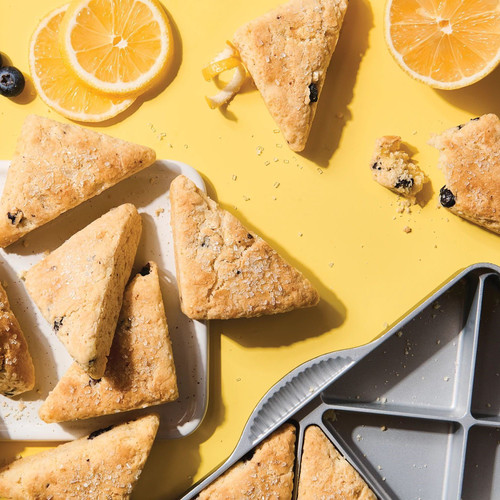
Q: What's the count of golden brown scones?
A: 10